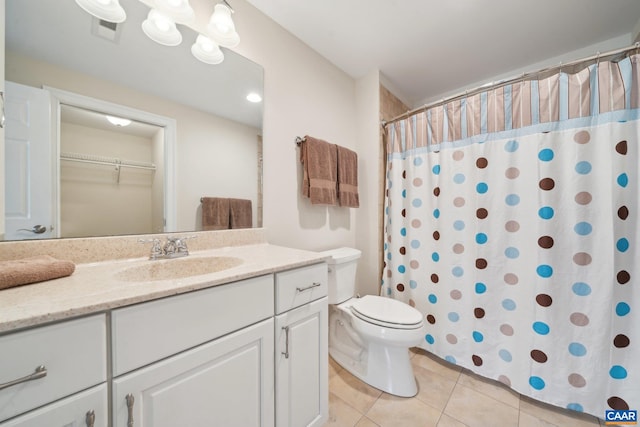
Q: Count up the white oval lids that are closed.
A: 1